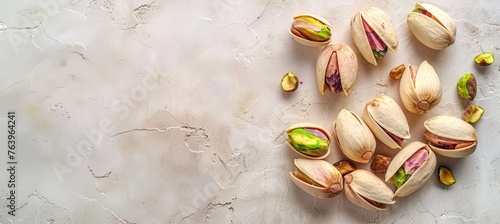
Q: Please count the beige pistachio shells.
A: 12